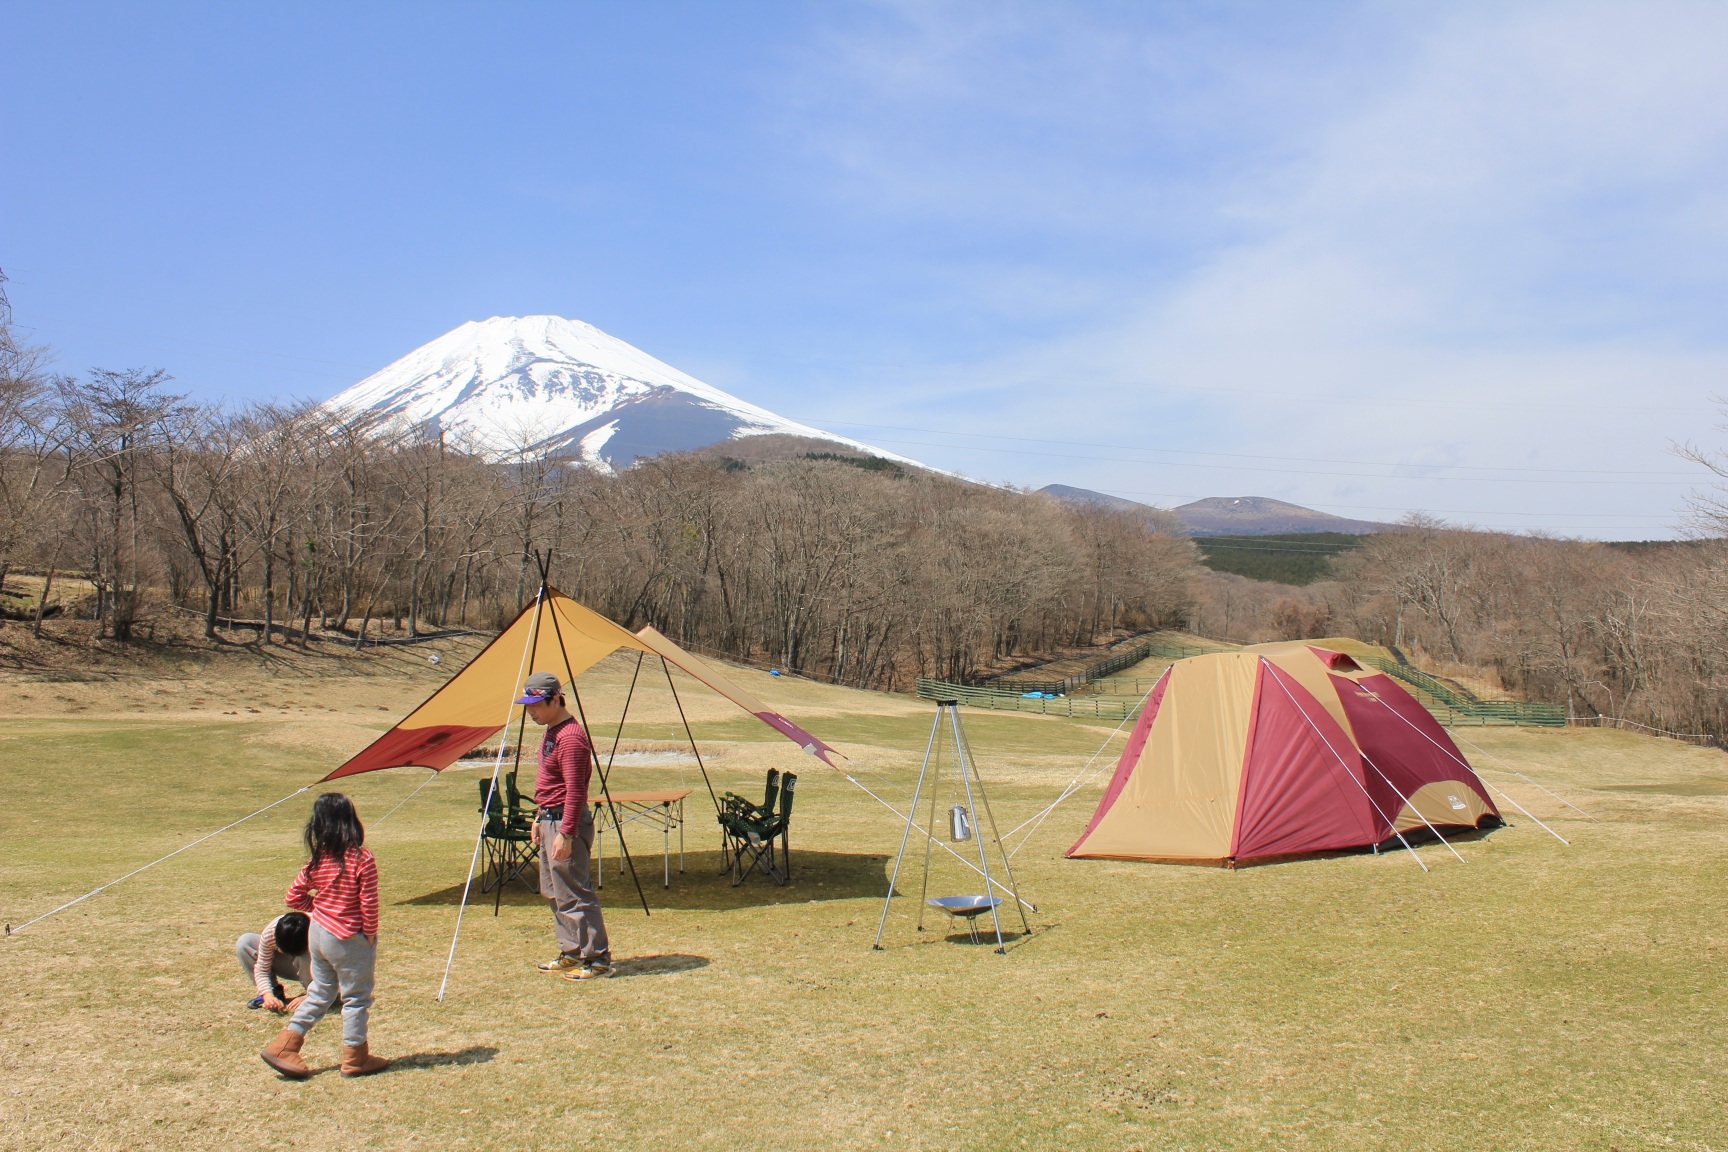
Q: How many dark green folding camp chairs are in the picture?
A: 4